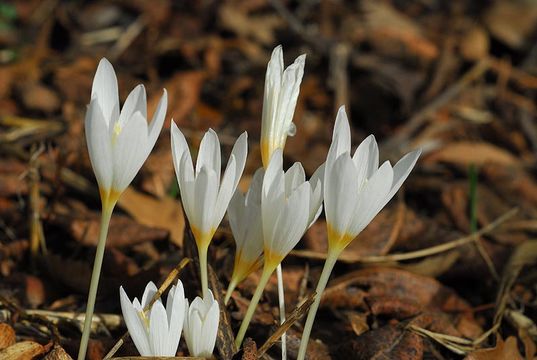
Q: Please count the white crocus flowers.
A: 8